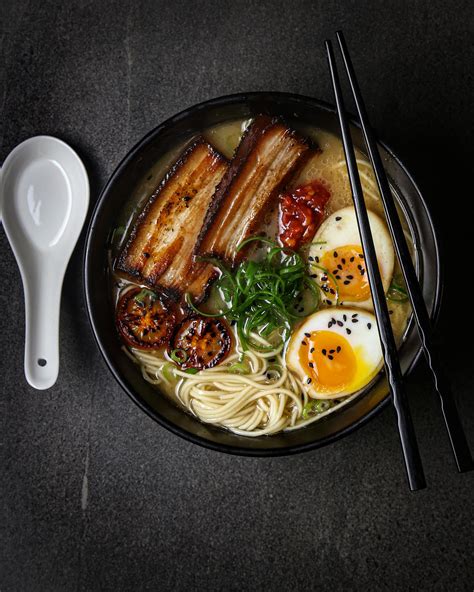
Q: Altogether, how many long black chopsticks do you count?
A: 2